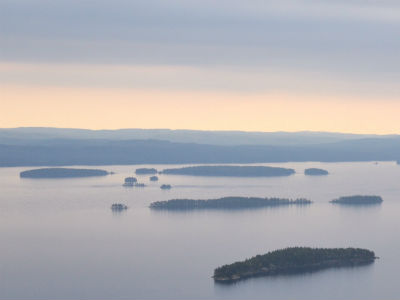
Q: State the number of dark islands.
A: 11